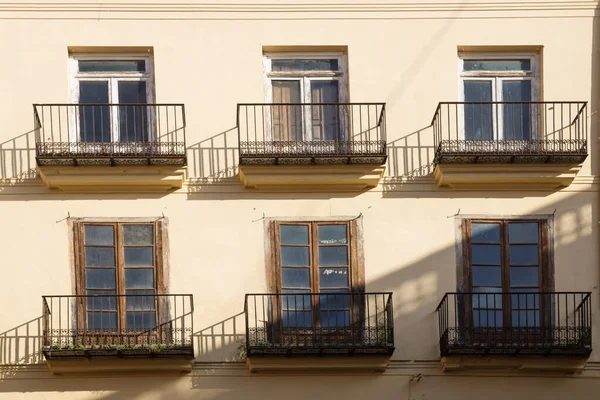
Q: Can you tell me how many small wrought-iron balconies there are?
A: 6